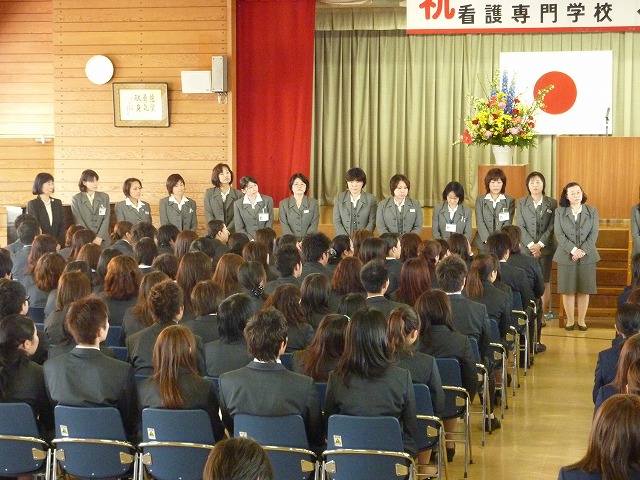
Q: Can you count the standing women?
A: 13